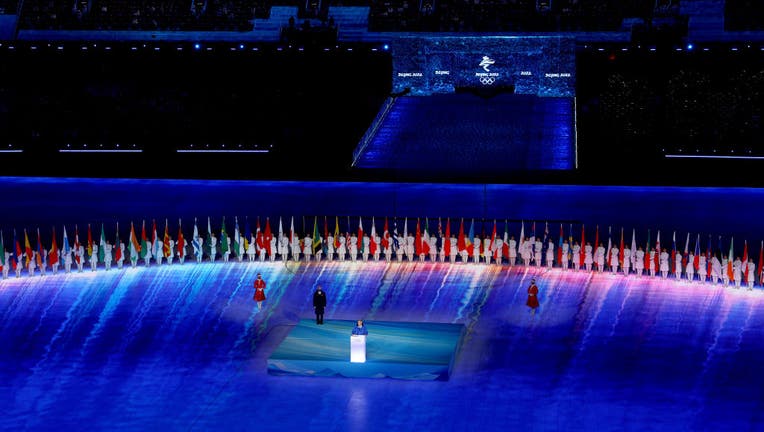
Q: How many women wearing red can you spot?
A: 2